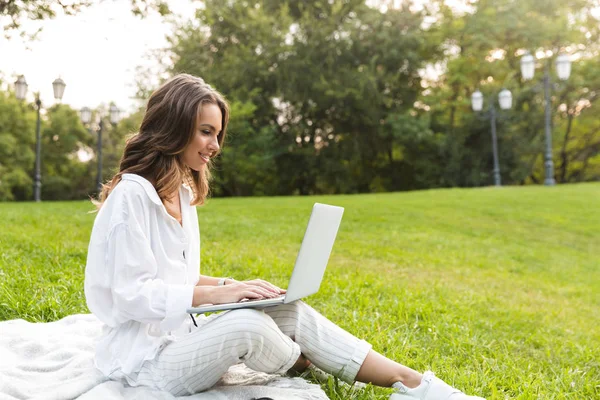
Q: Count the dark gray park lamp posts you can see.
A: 4